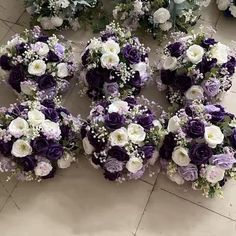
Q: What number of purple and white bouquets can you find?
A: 6